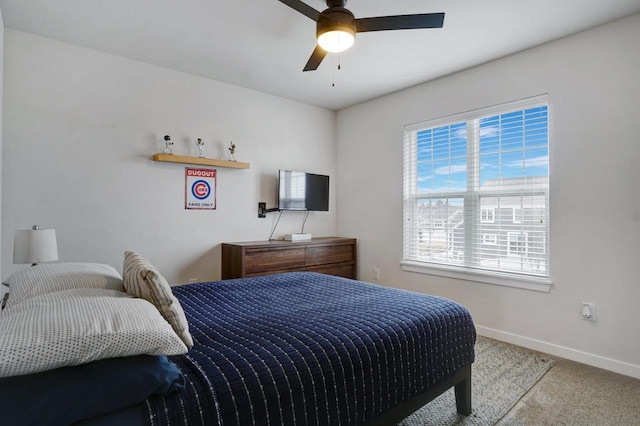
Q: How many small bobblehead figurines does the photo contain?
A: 3